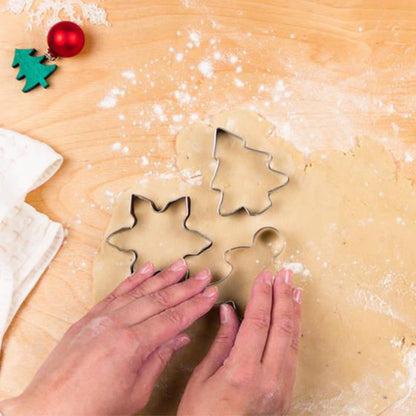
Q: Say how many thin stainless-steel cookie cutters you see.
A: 3